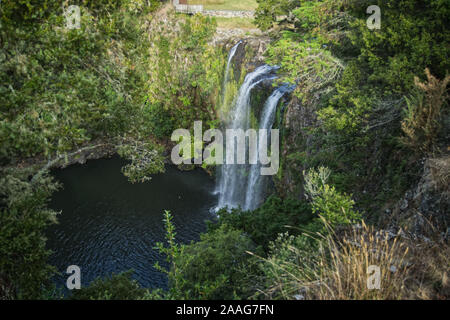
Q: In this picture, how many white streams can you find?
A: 3